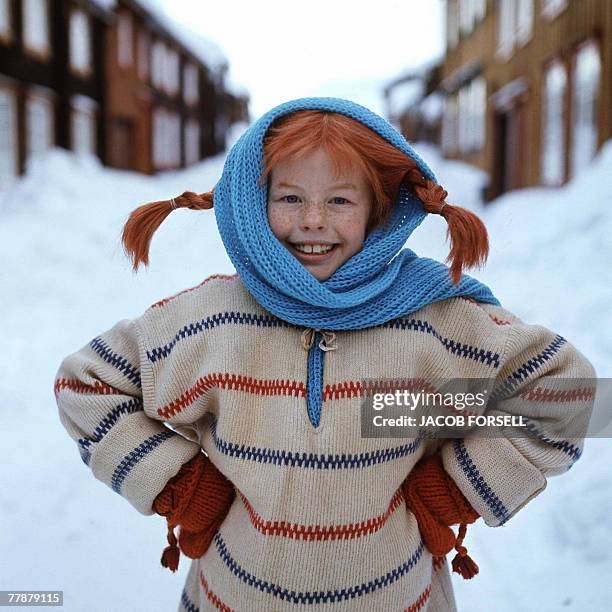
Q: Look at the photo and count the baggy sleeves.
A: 2